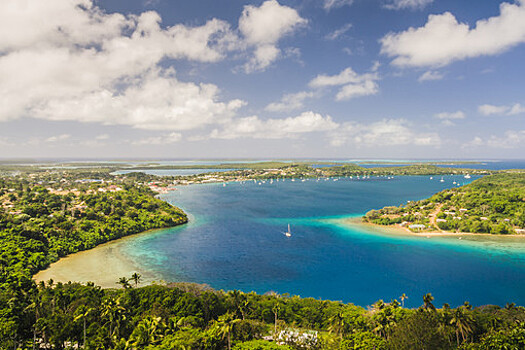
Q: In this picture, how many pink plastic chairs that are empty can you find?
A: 0